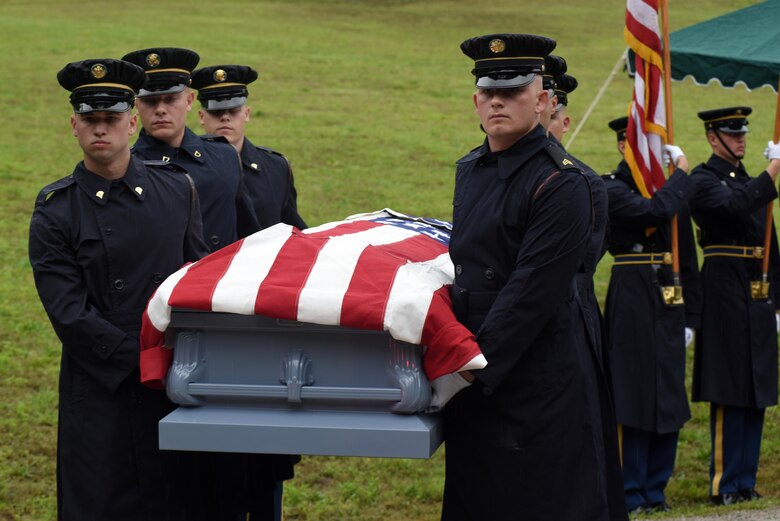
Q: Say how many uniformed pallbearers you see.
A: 6